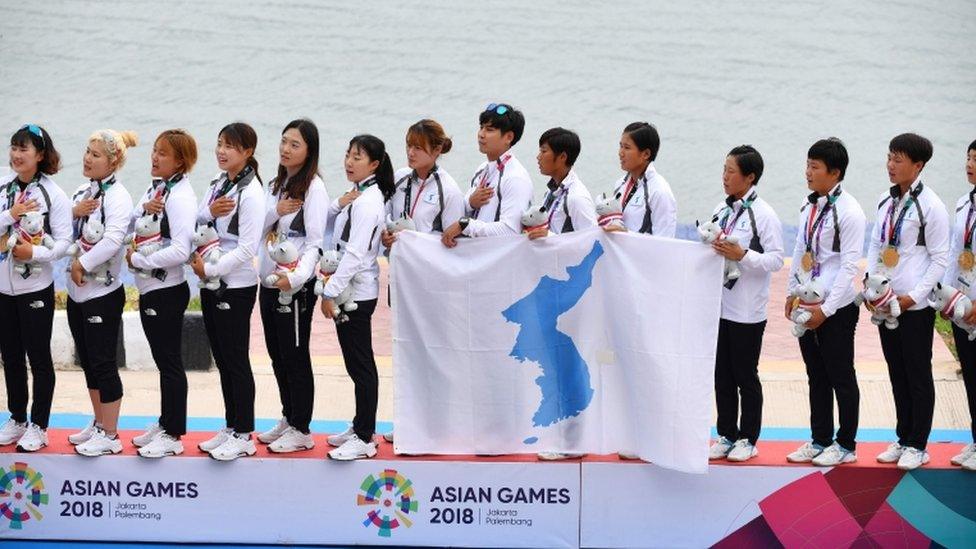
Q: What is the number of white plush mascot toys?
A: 13